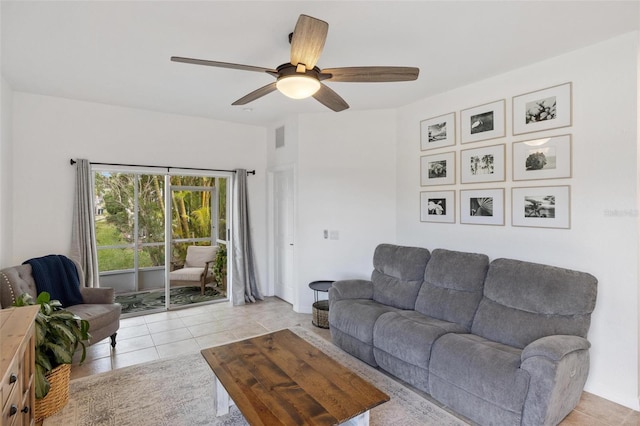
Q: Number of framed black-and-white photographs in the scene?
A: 9